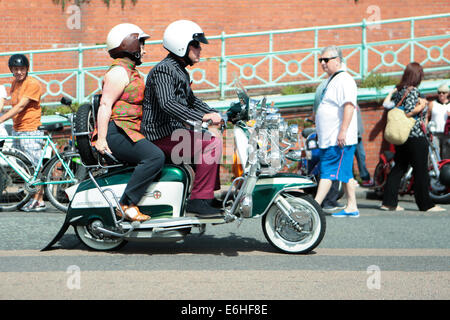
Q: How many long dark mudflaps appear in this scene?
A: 1